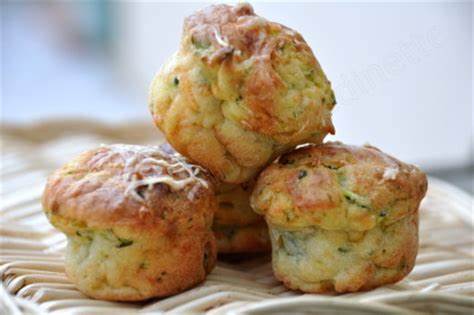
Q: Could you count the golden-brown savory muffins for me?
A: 4